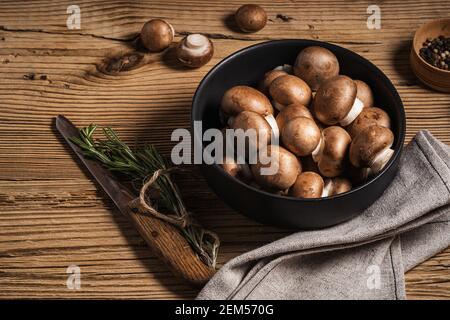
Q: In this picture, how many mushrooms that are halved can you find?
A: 0